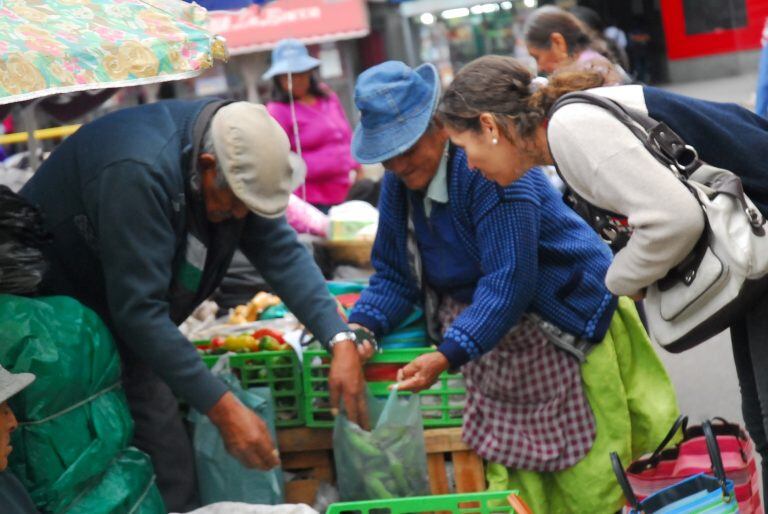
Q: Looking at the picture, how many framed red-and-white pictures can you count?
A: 0